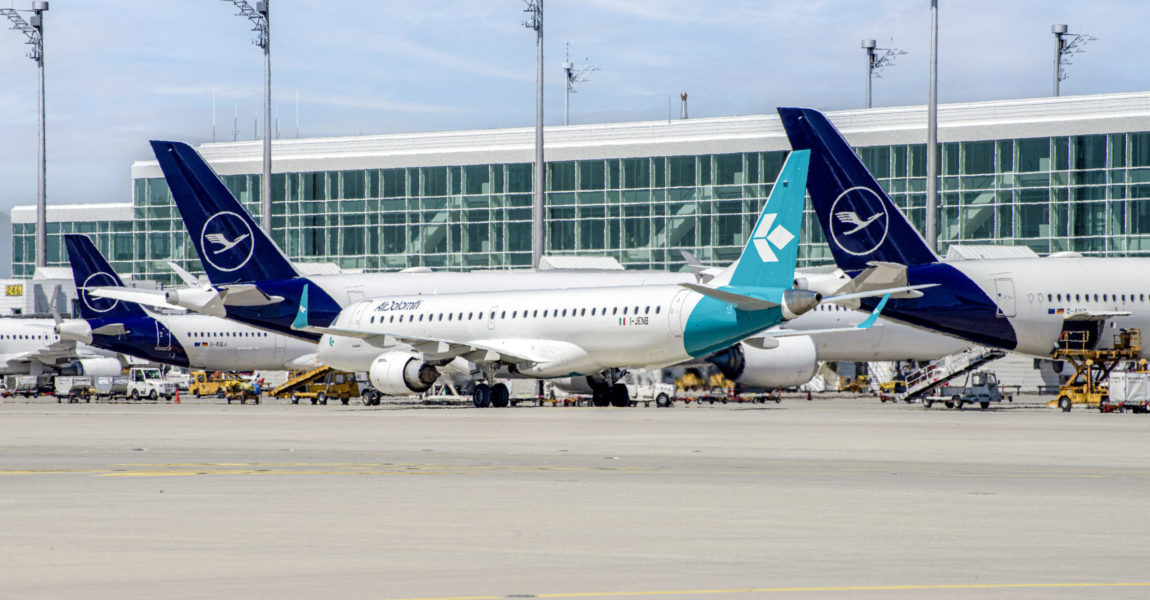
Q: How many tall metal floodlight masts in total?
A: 7